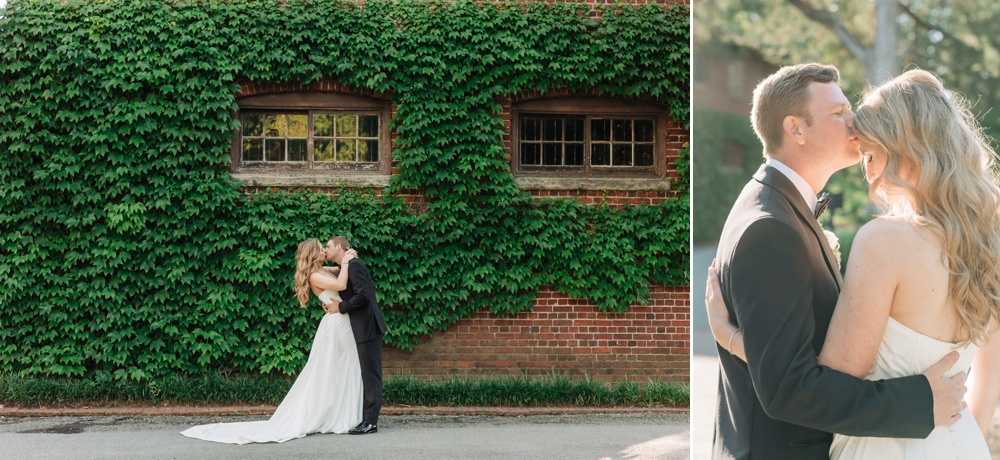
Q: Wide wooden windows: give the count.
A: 2